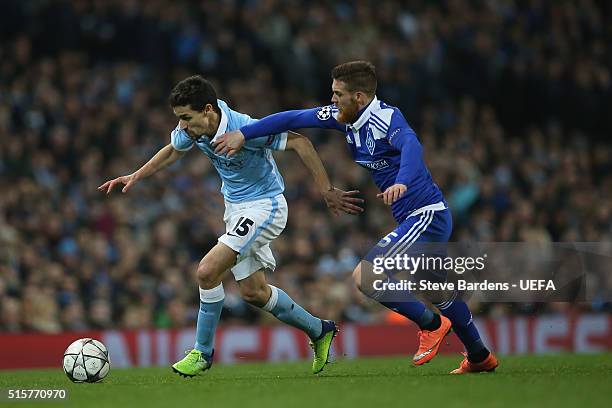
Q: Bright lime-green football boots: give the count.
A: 2